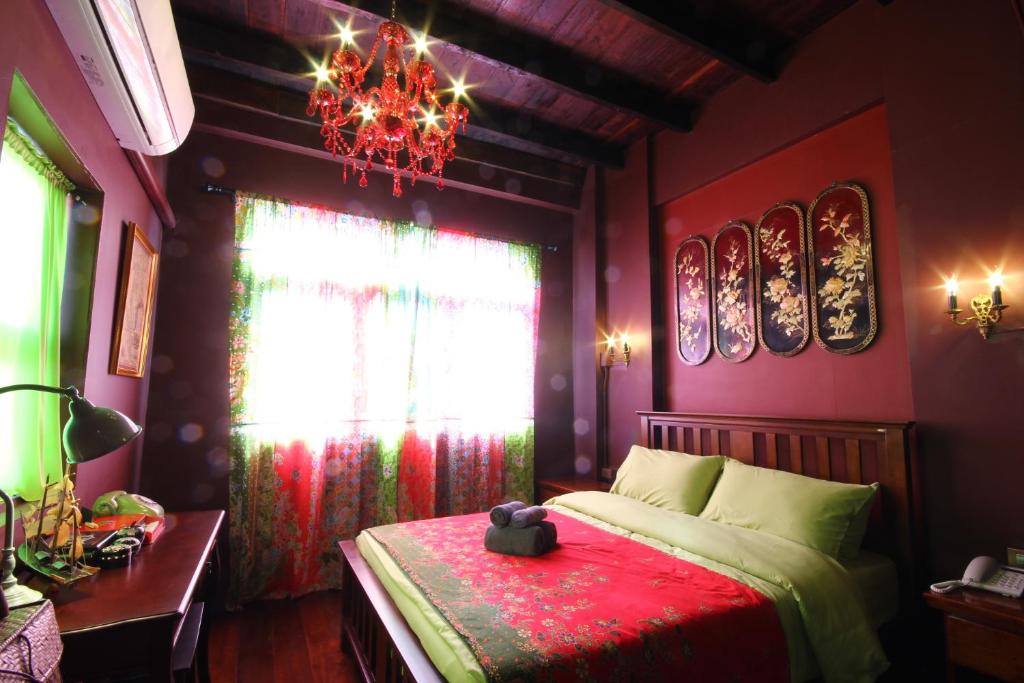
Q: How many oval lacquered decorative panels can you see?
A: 4